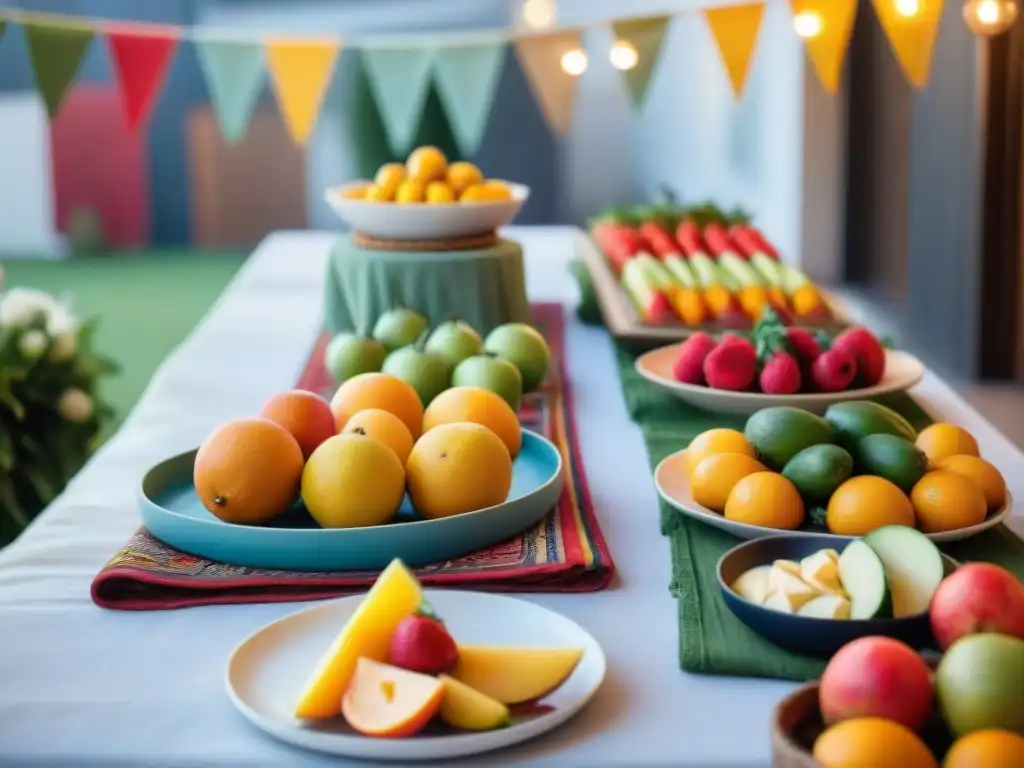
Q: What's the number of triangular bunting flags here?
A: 11